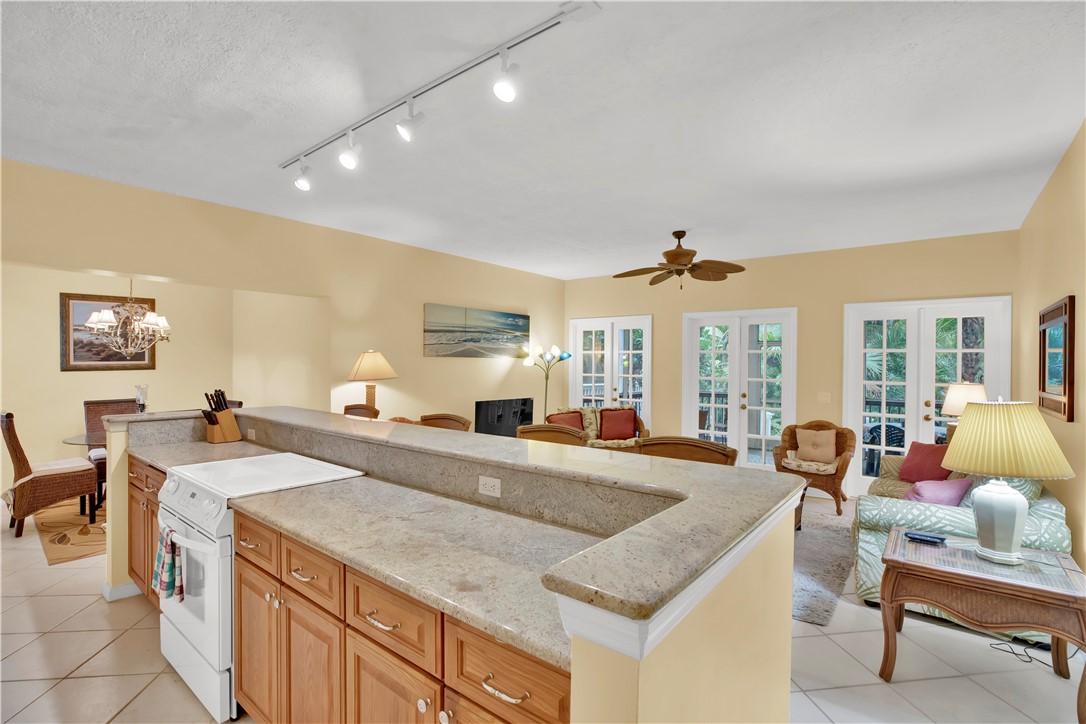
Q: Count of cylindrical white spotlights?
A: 4